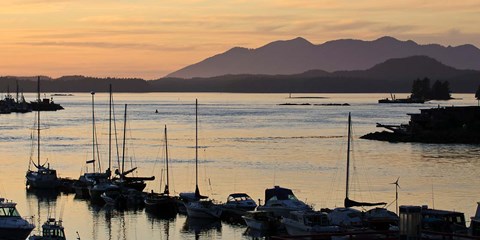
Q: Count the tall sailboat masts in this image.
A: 7